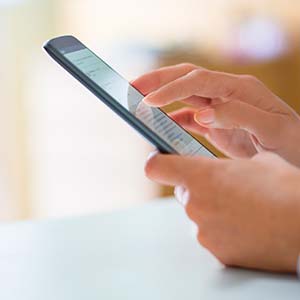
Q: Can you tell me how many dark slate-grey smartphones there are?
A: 1